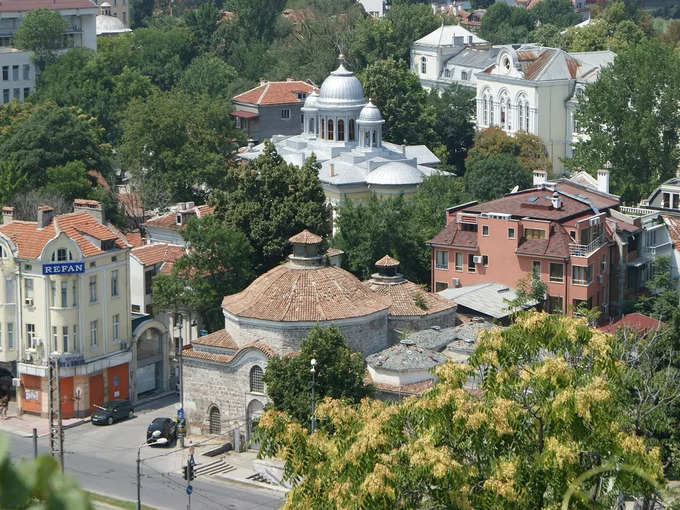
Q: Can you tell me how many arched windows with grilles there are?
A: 2